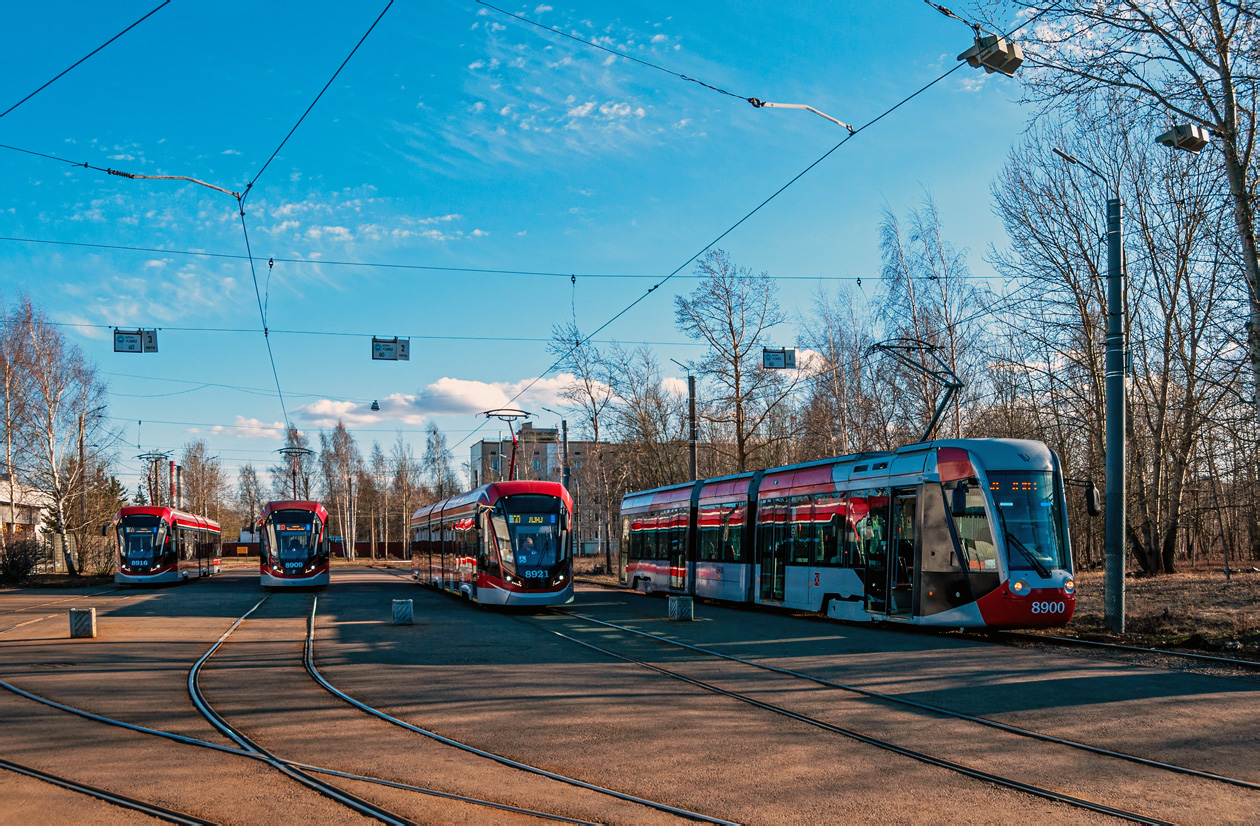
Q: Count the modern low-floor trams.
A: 4